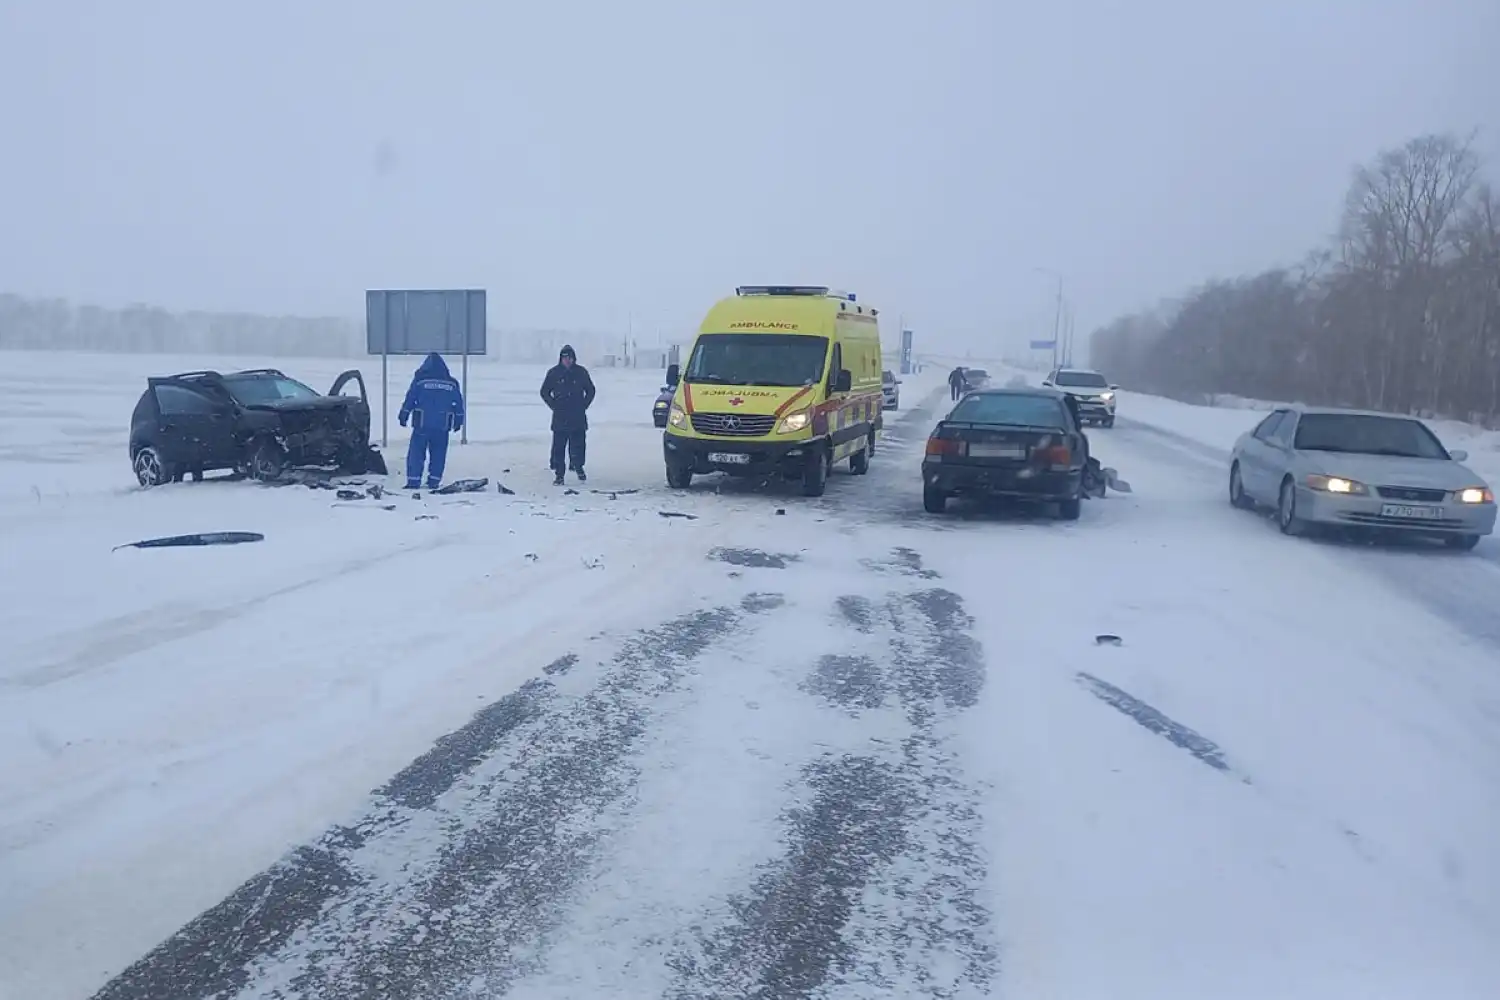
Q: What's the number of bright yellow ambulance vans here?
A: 1